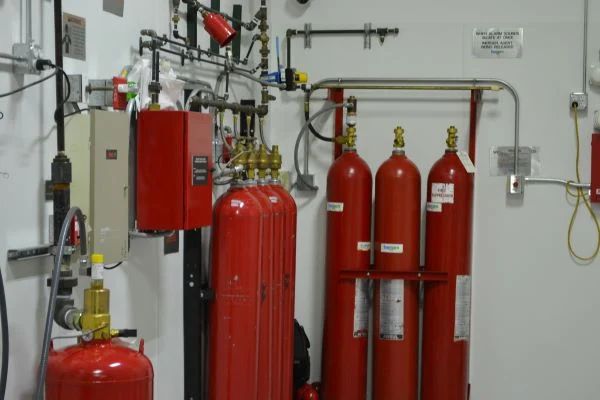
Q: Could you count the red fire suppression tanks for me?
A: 8